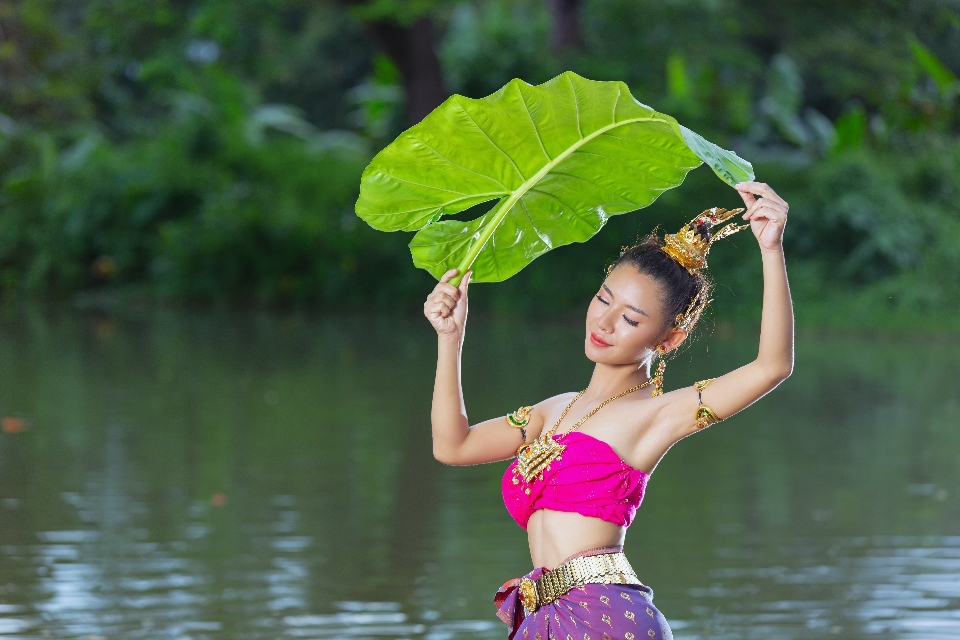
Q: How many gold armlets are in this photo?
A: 2